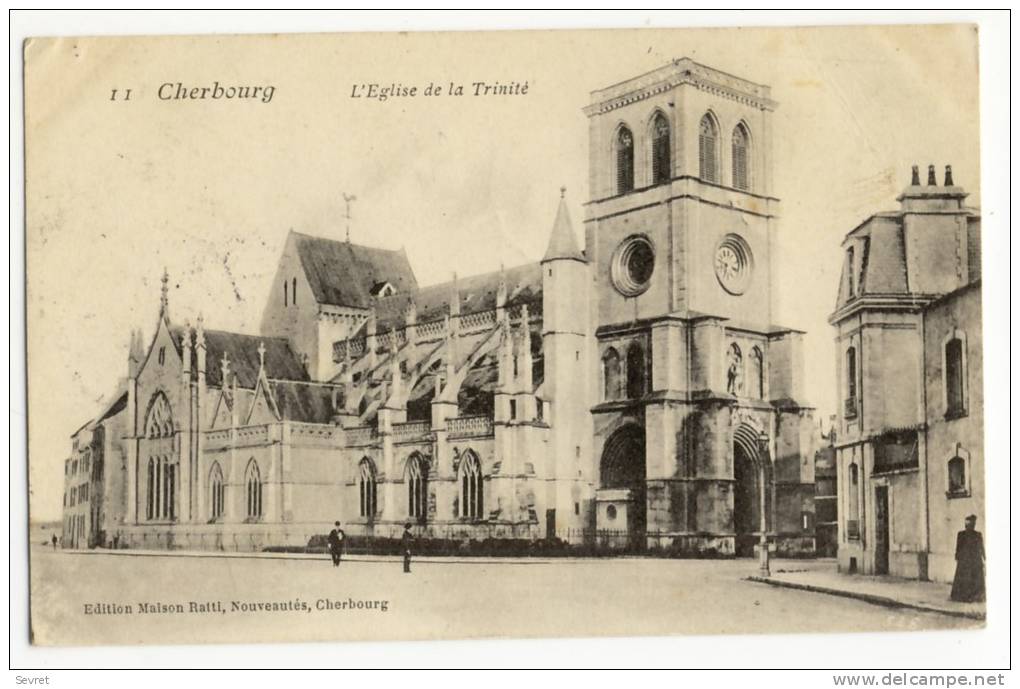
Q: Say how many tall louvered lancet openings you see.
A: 4